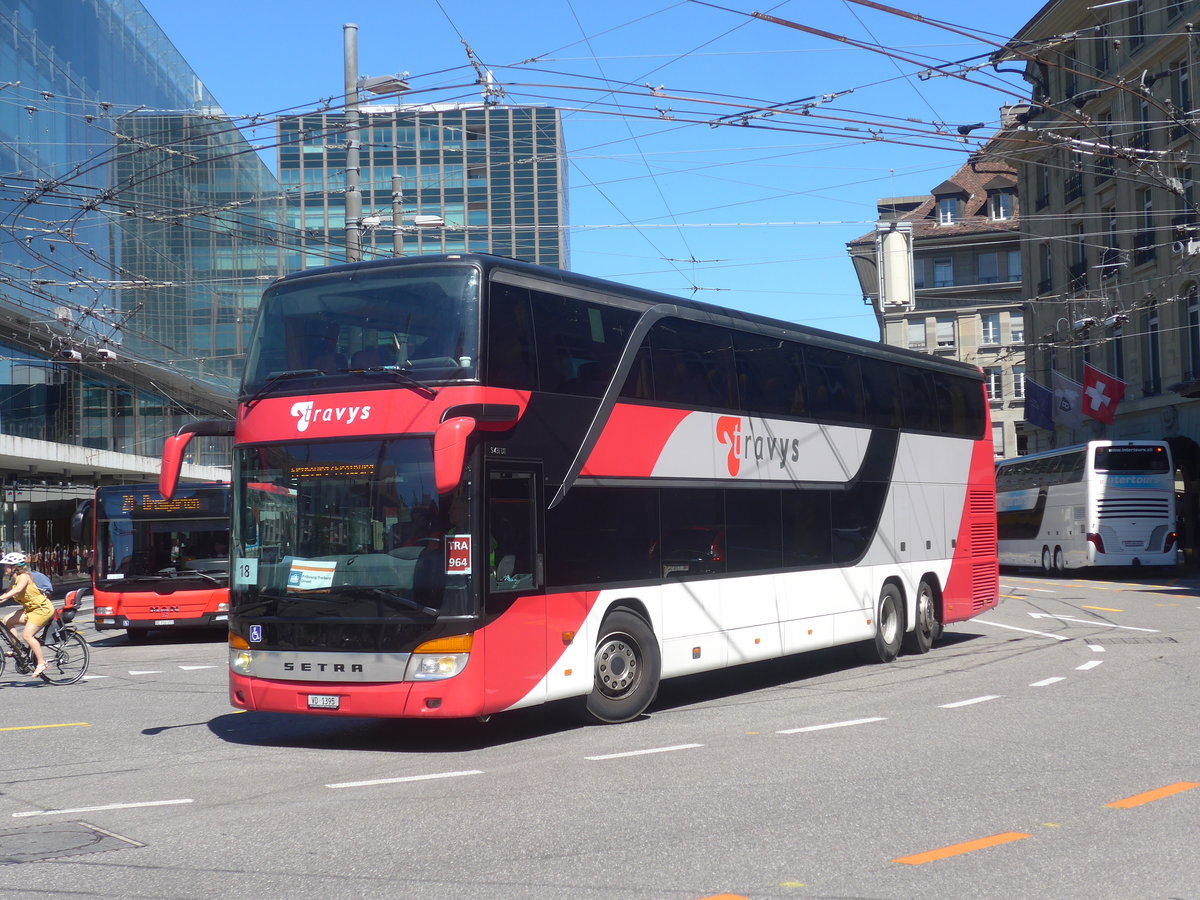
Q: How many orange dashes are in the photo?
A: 3